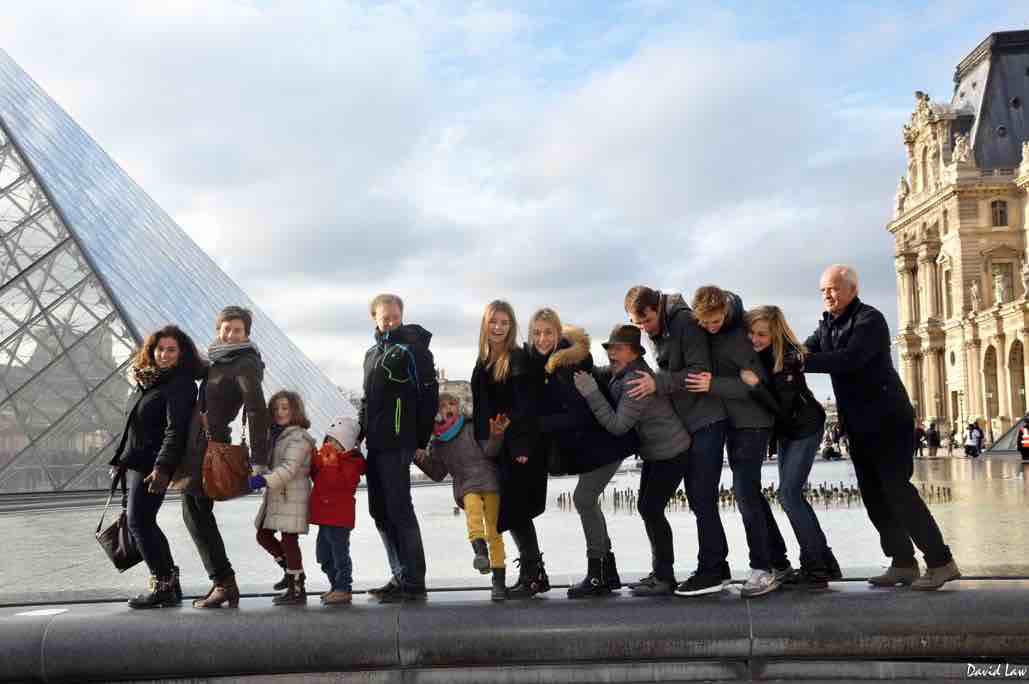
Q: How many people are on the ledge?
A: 13